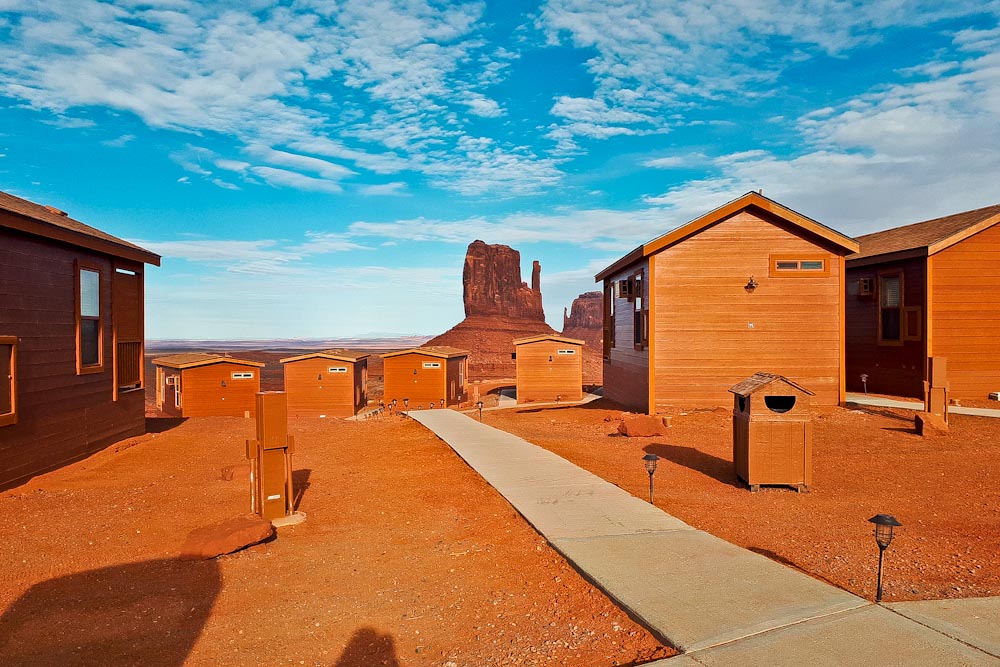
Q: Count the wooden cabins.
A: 7